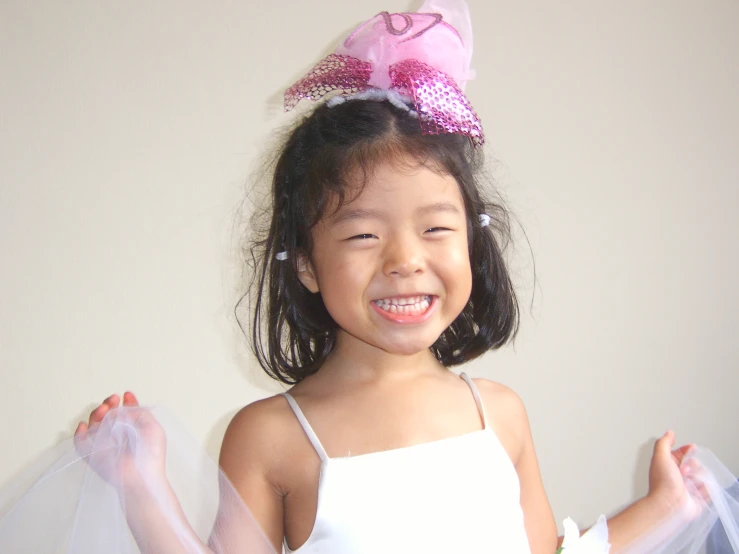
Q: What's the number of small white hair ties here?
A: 2